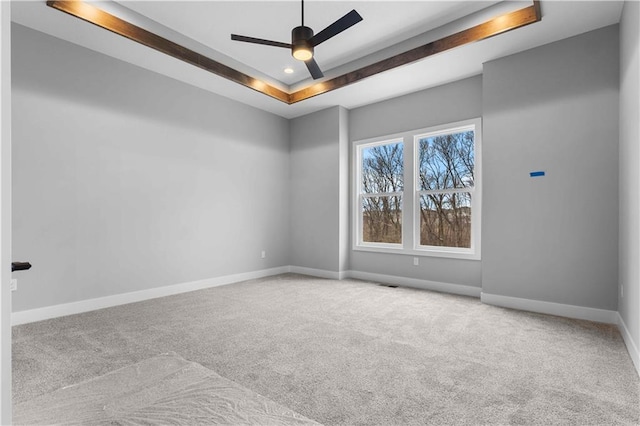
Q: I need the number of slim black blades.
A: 3